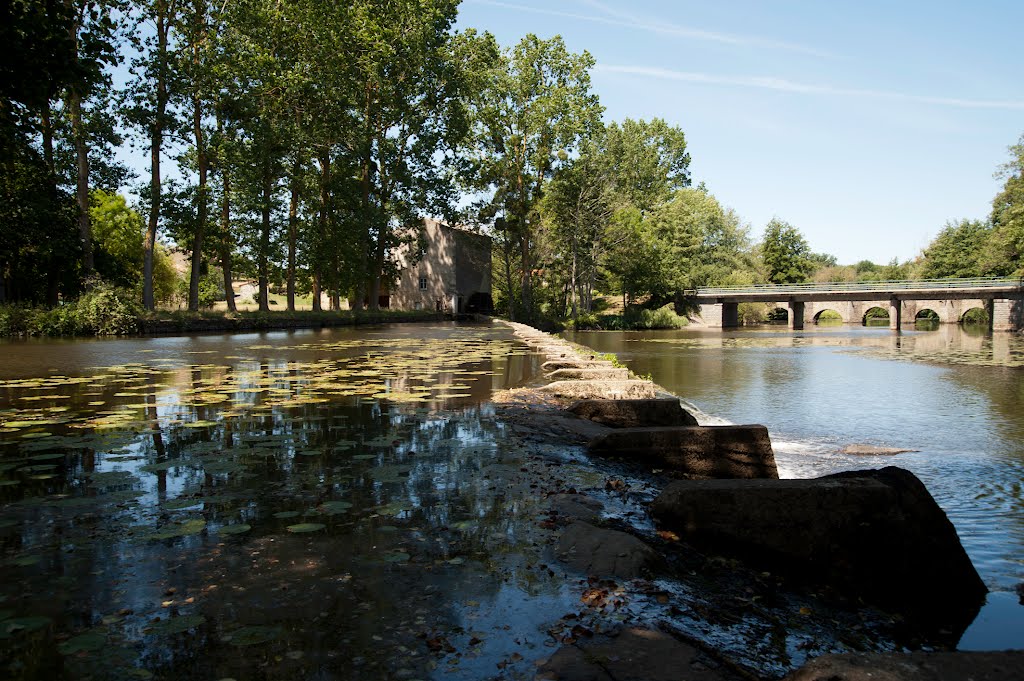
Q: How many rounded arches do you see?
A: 5